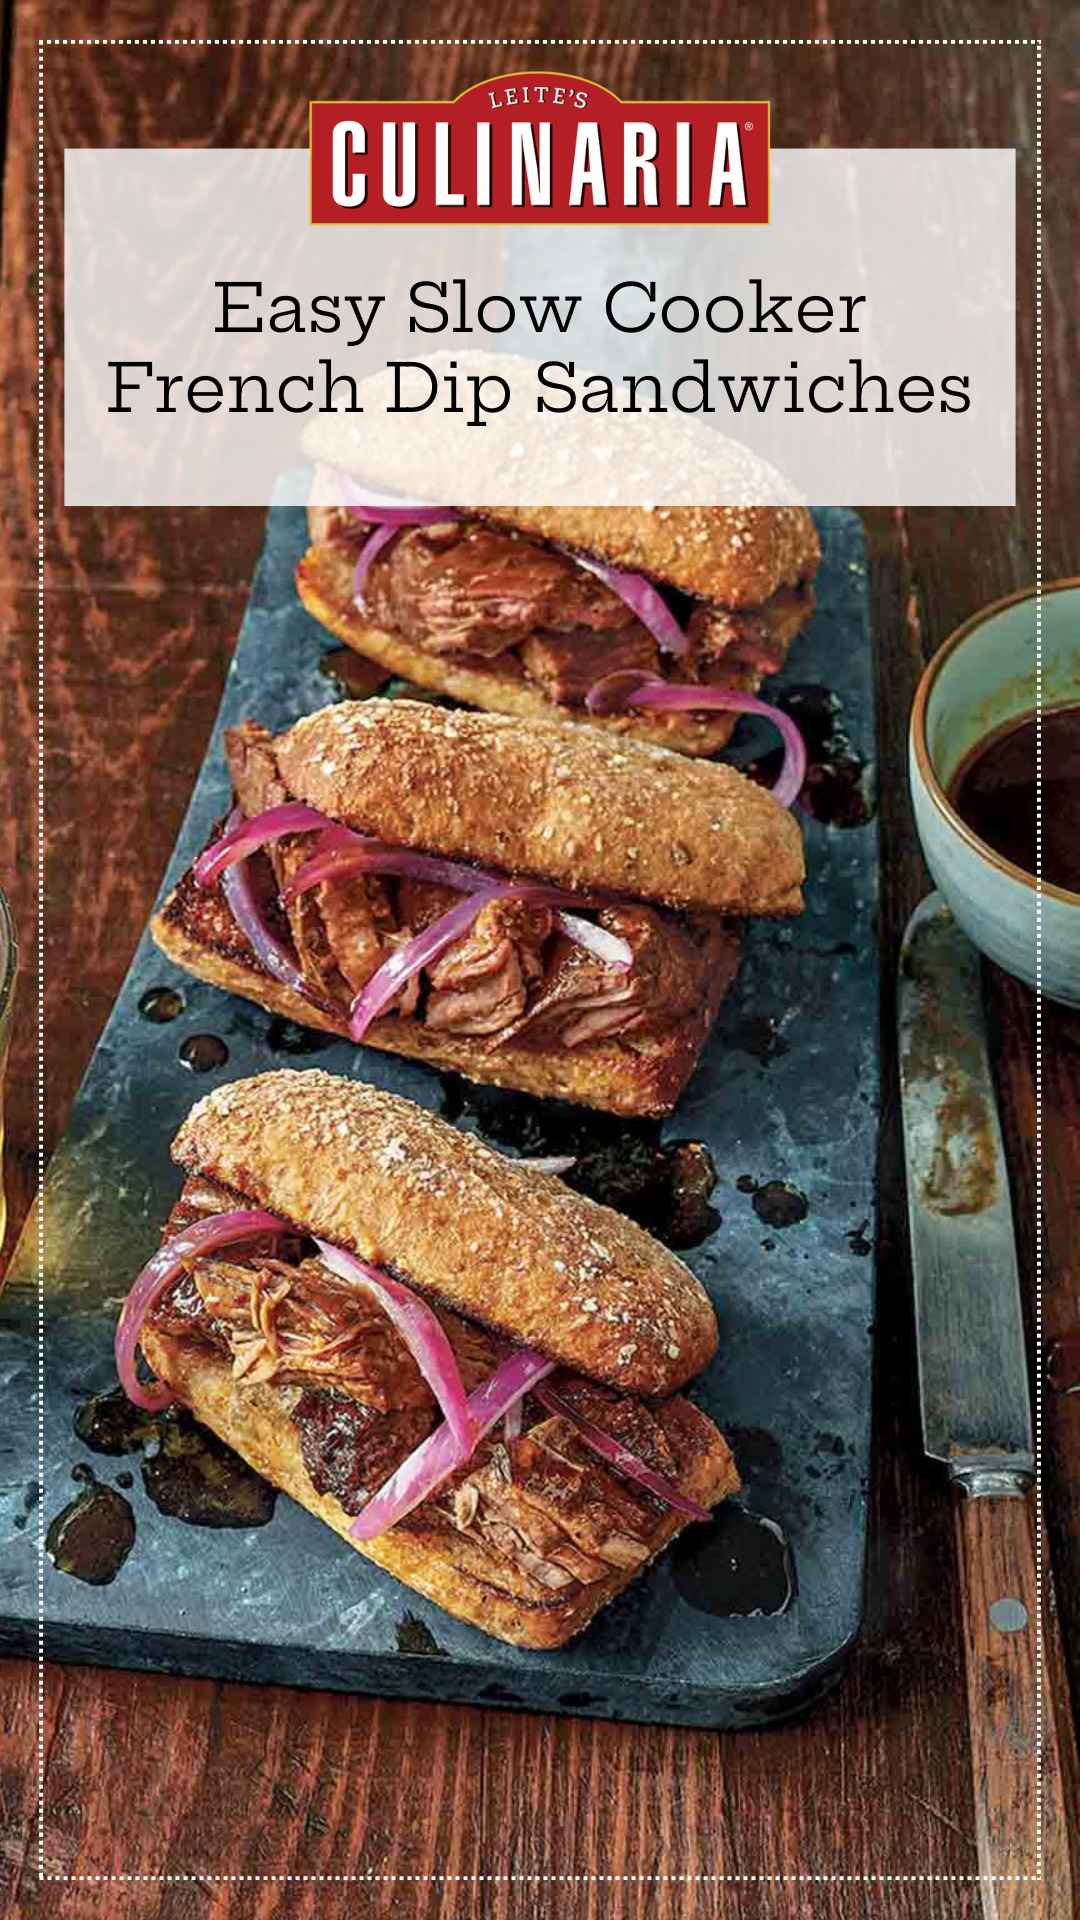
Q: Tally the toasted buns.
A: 3